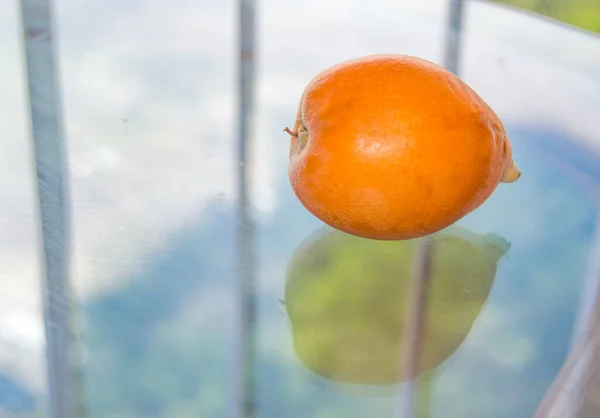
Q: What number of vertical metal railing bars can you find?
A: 3